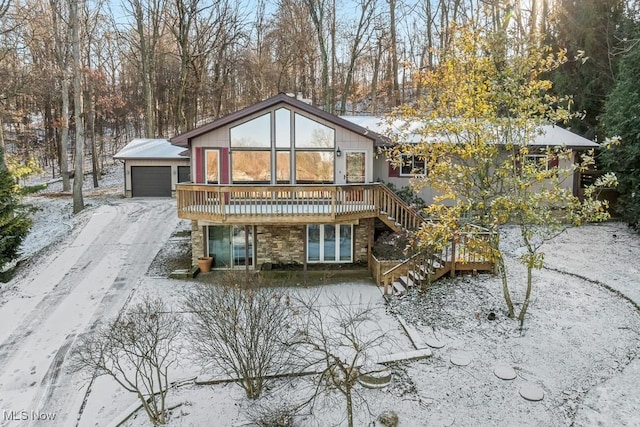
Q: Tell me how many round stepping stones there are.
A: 4